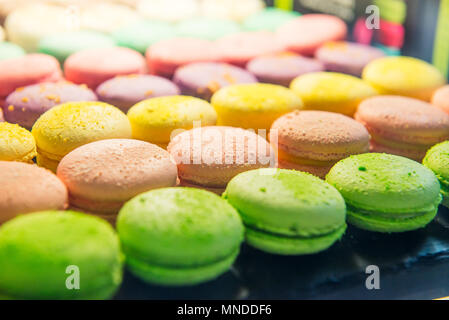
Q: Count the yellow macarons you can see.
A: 6